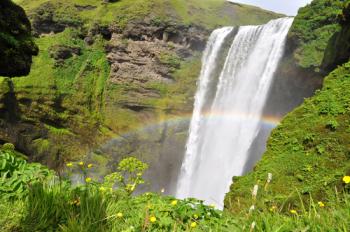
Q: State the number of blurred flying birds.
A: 0